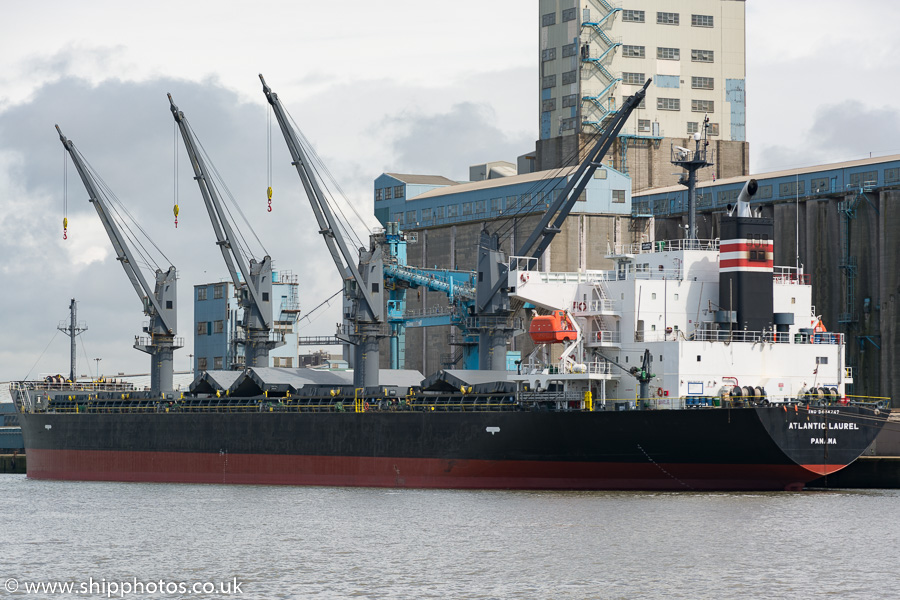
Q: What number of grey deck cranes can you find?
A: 4